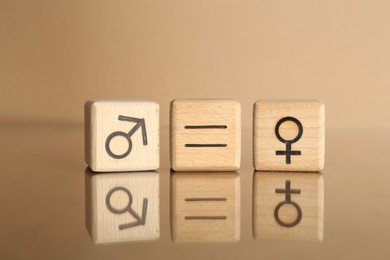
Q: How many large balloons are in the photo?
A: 0